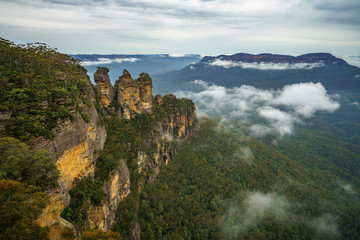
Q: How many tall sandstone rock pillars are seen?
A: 3